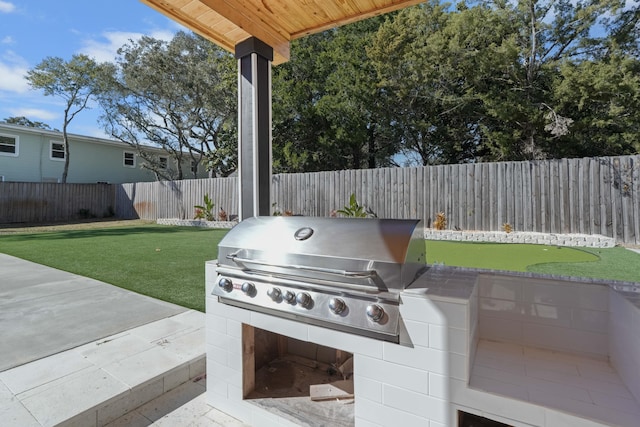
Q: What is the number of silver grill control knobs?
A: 7